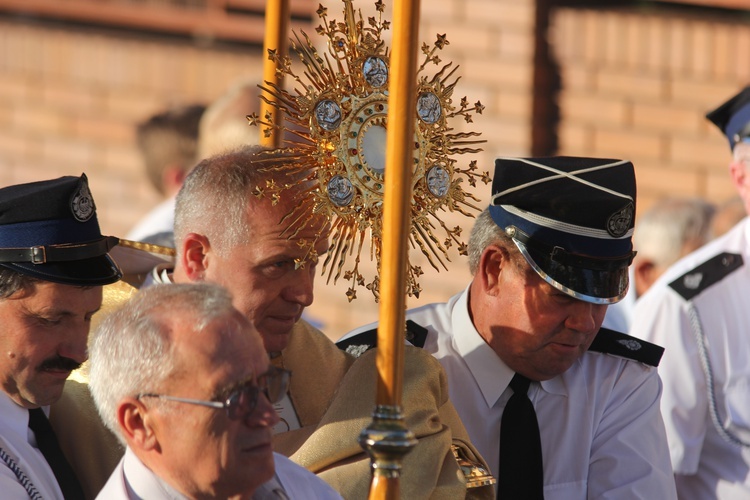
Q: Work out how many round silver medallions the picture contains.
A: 5